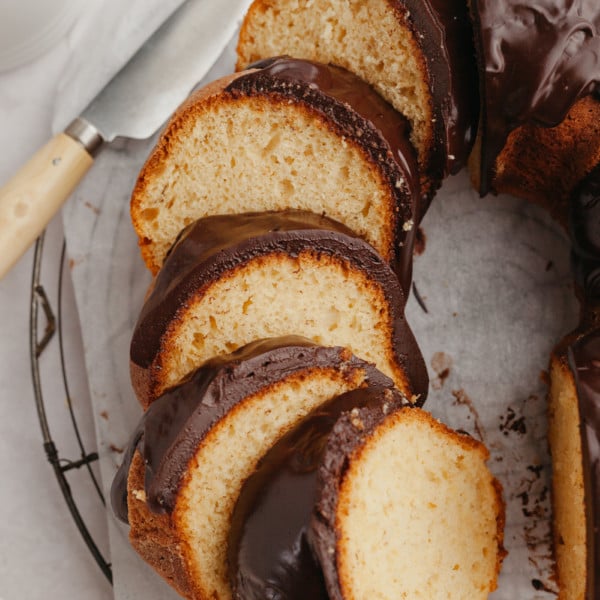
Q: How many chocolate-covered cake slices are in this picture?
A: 5